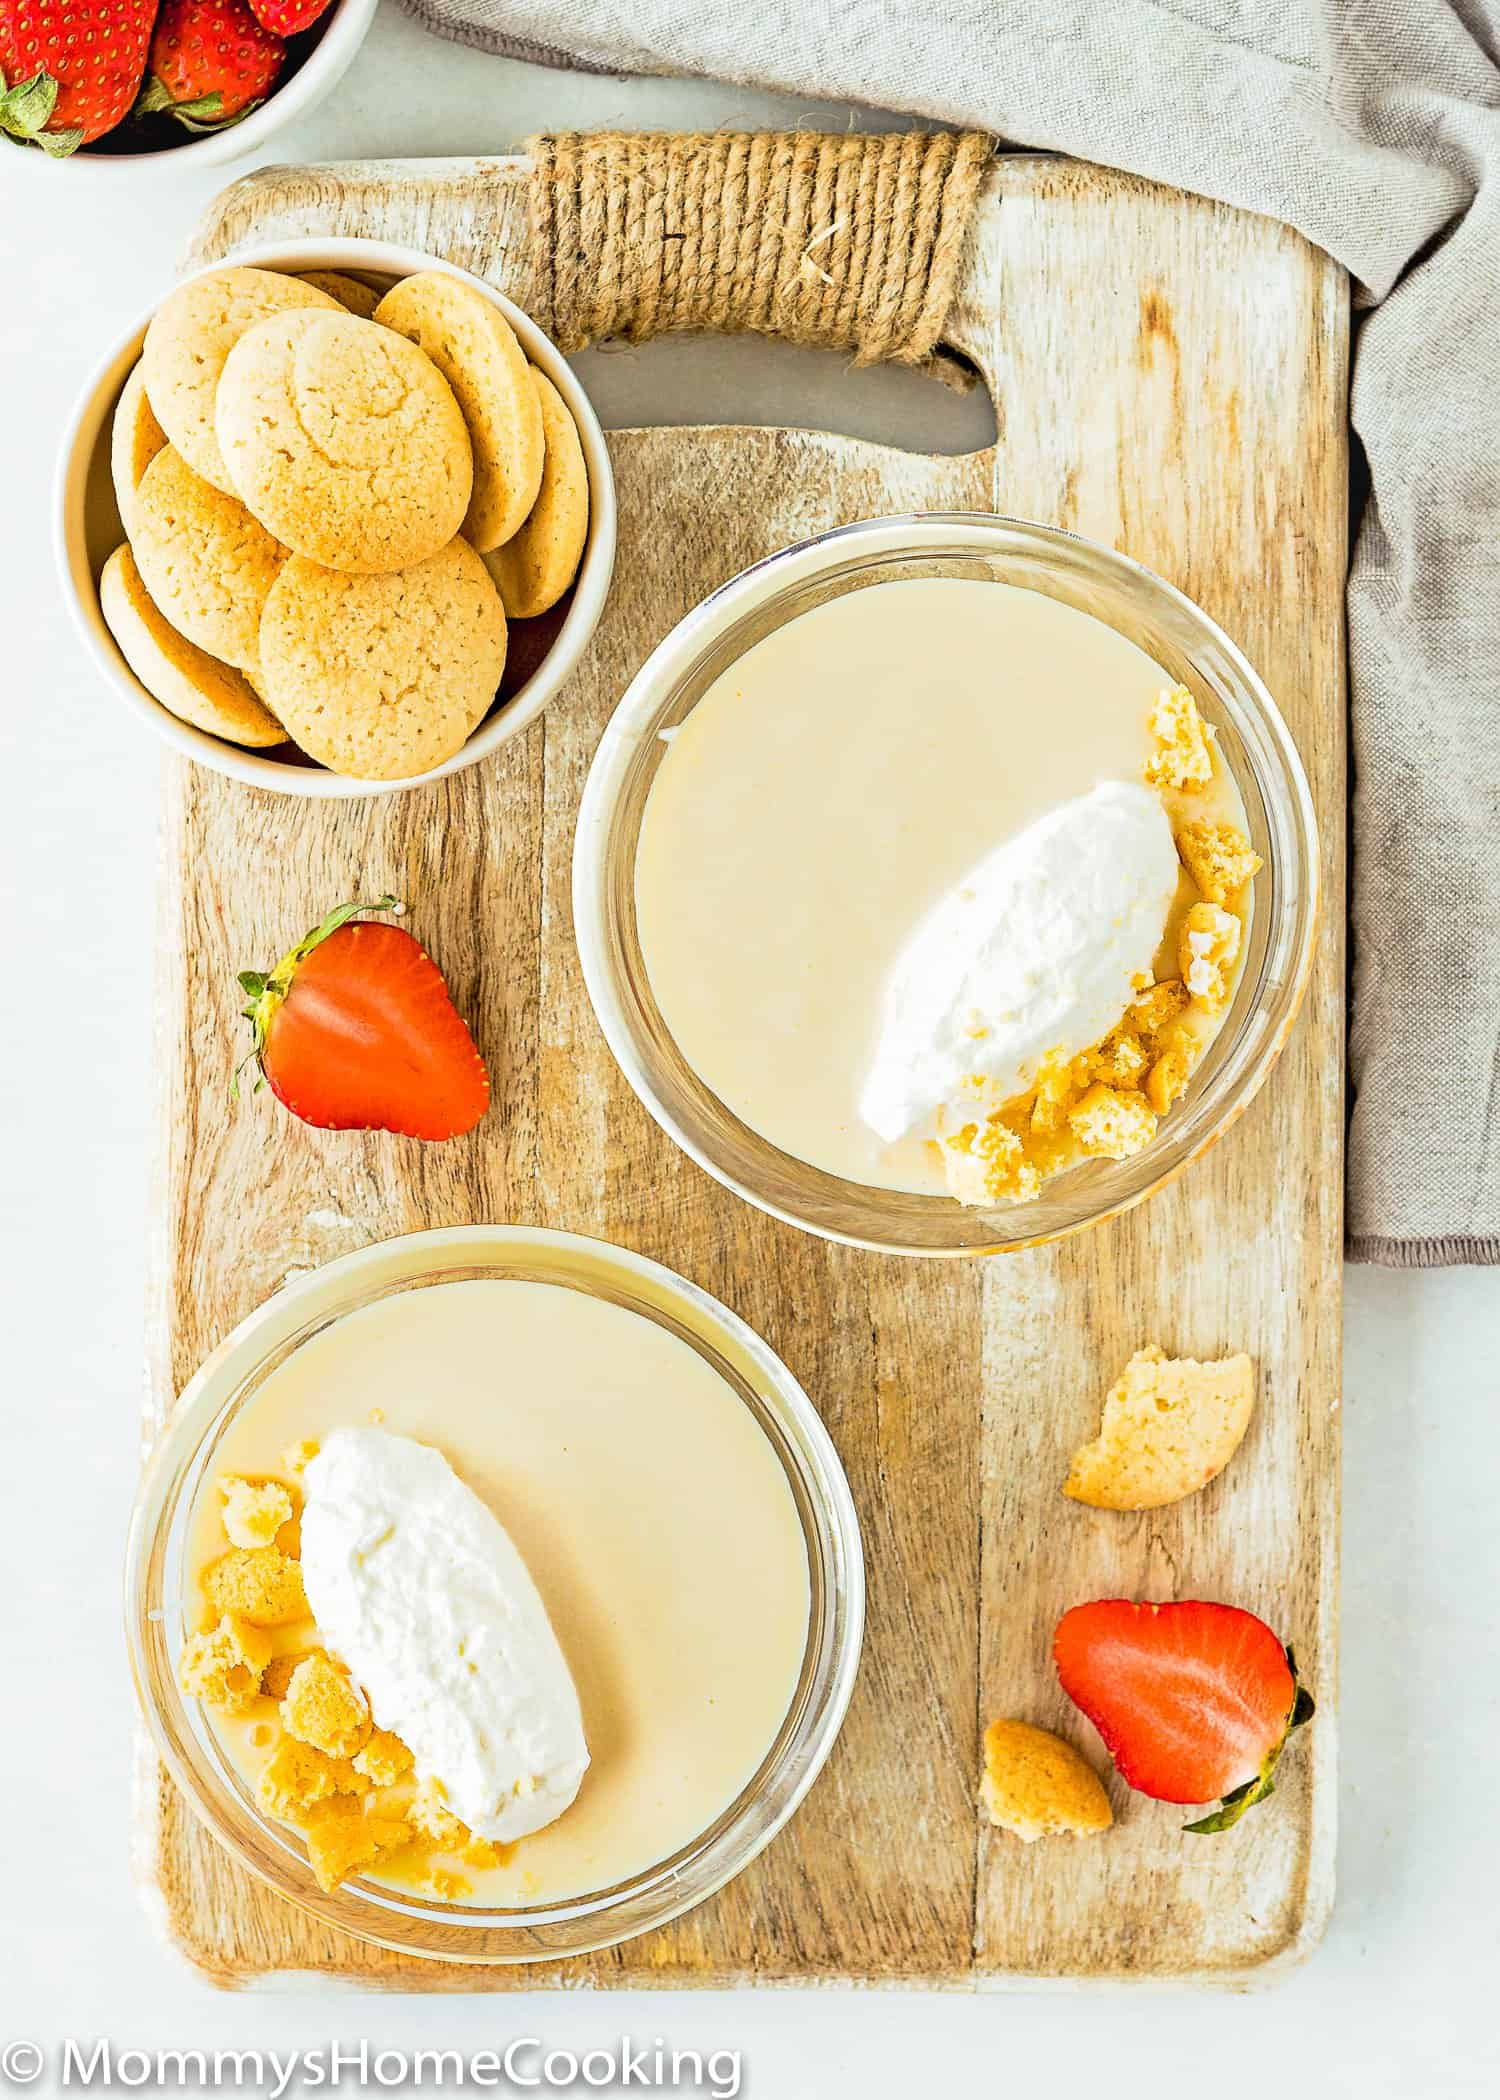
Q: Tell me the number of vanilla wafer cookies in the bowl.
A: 9